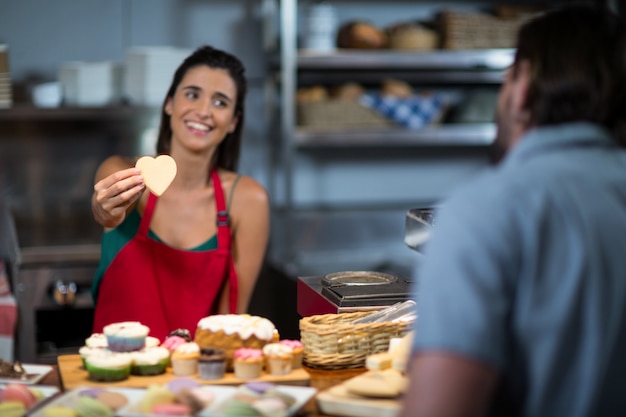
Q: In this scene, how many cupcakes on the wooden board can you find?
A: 13